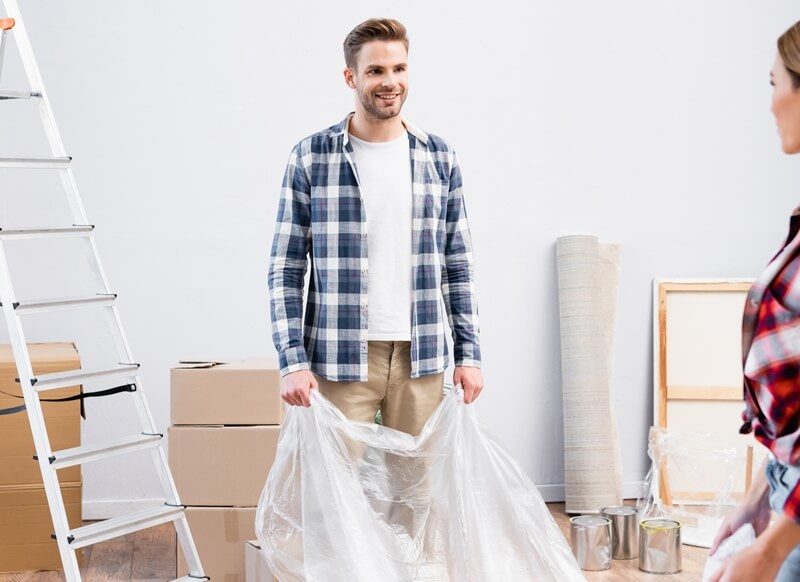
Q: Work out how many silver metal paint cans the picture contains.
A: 3